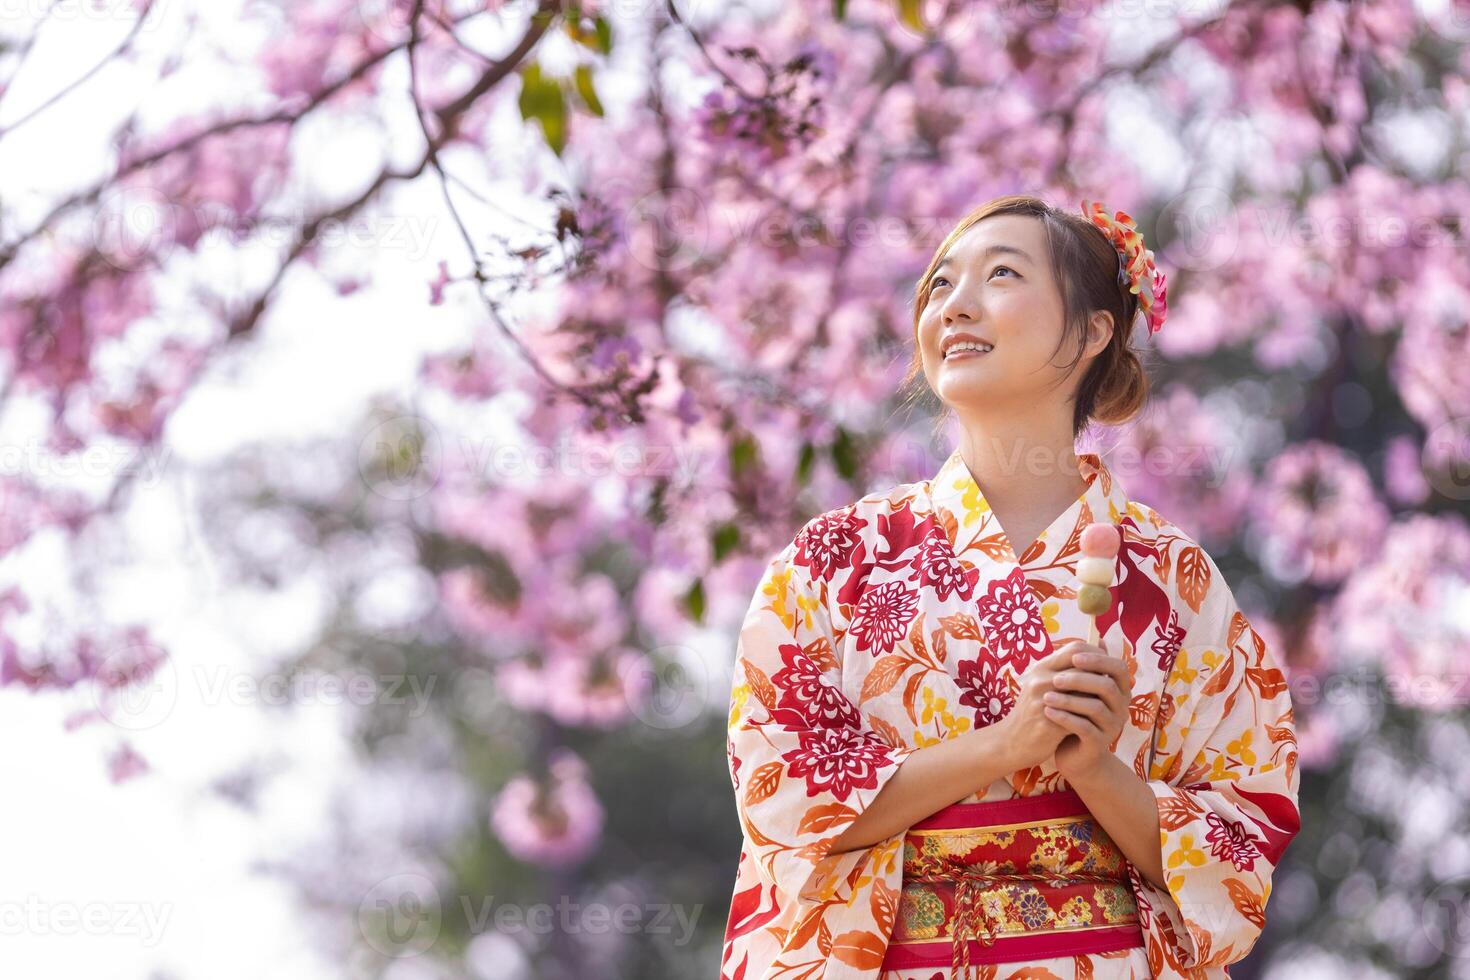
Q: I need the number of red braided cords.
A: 1